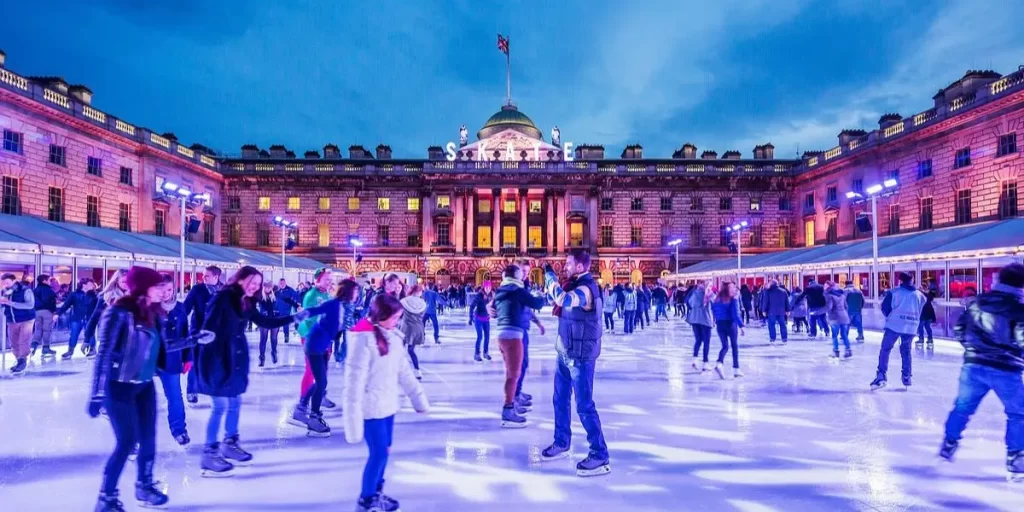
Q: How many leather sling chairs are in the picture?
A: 0